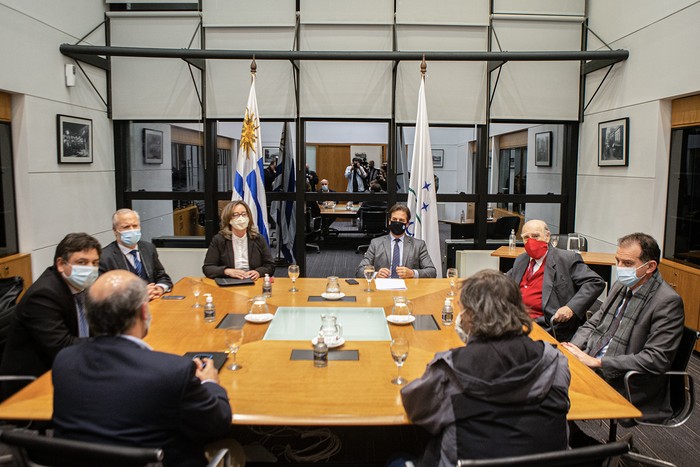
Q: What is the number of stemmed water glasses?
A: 6